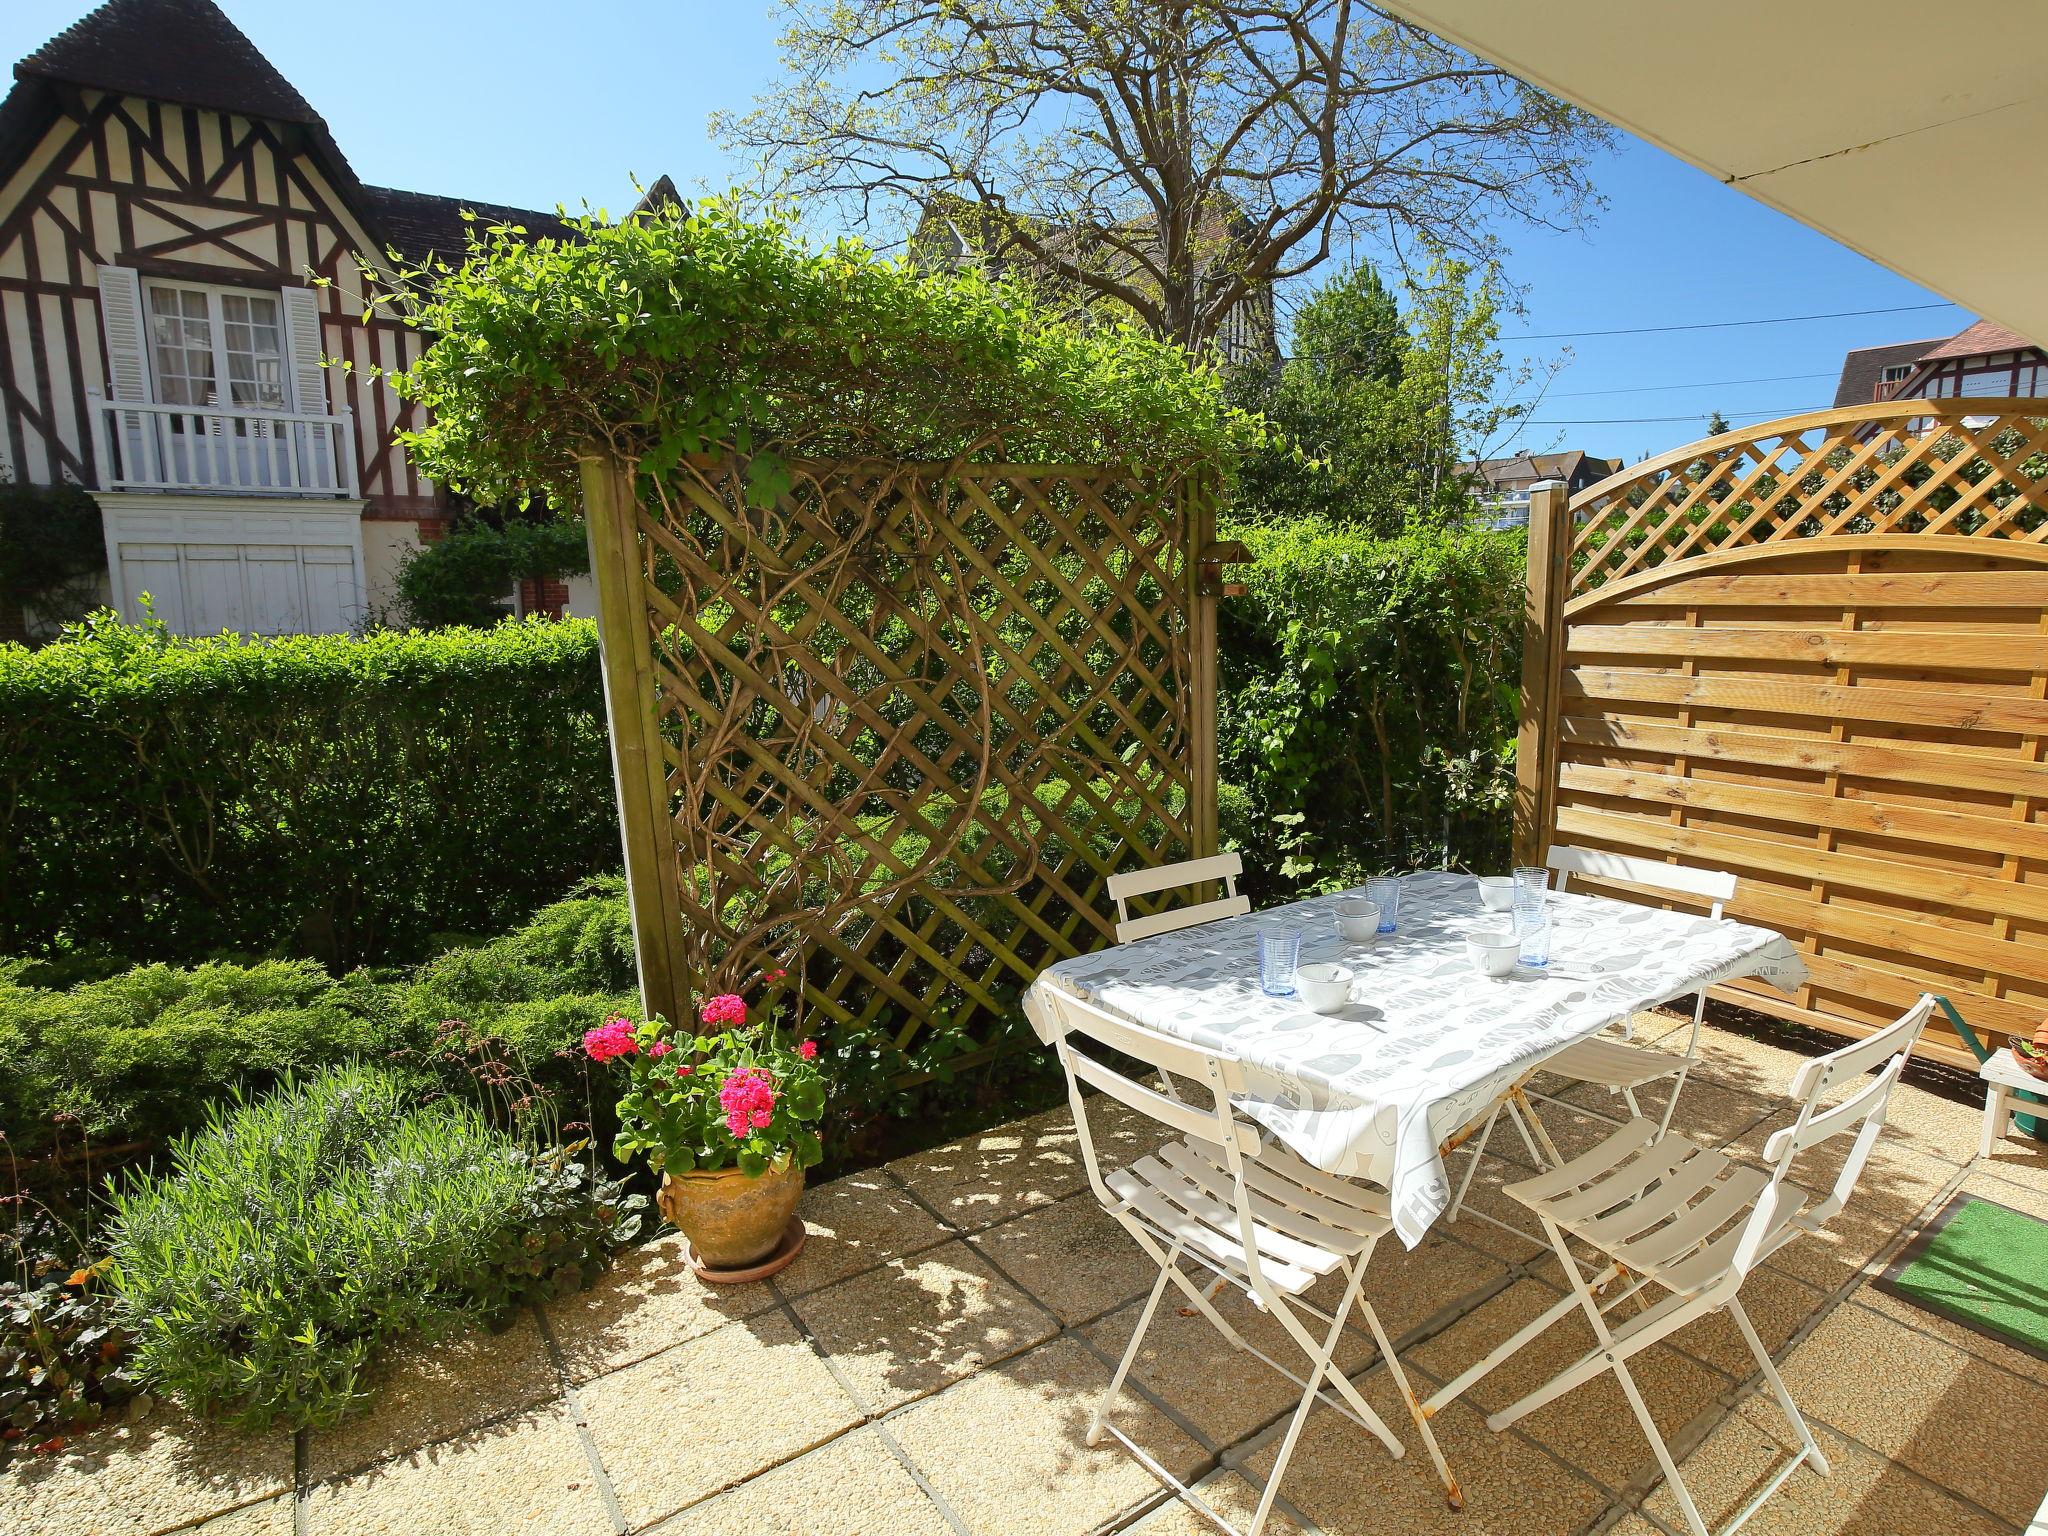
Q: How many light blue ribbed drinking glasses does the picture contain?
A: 4